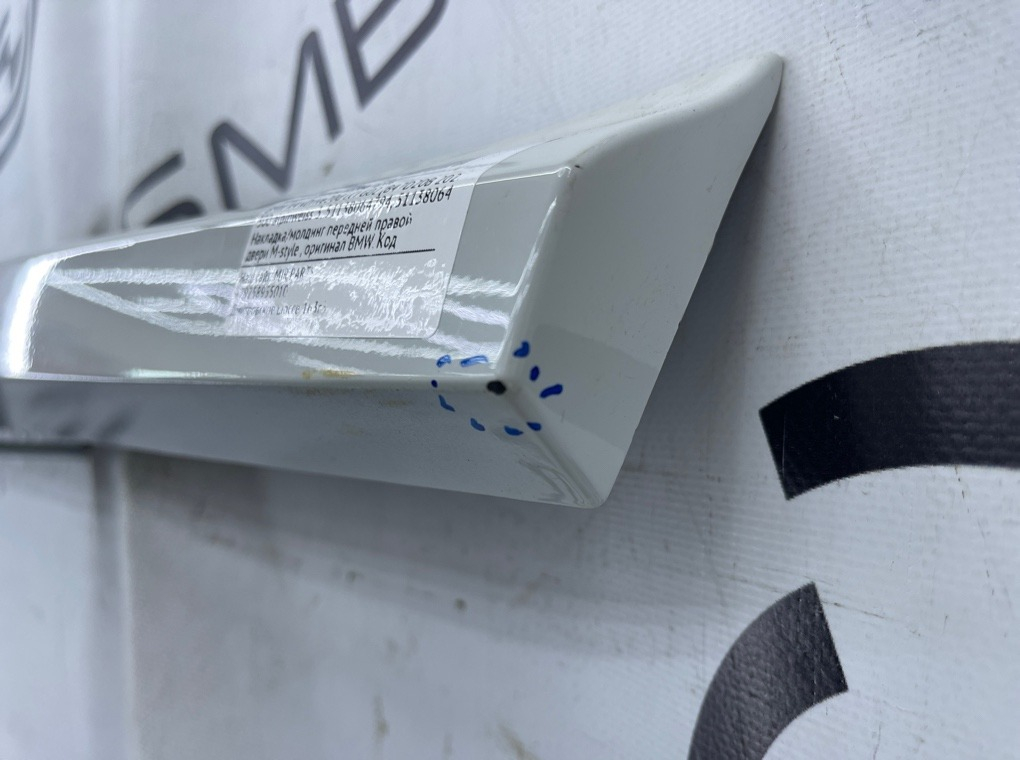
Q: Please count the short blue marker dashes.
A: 10